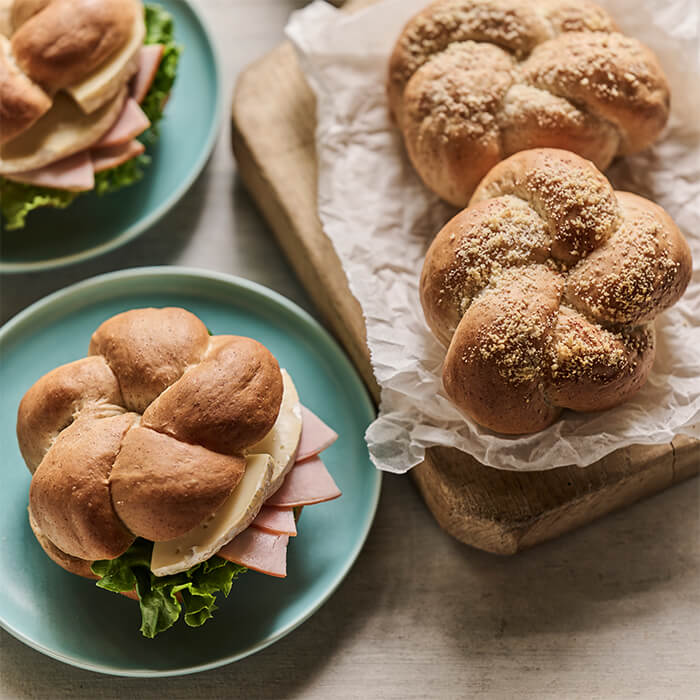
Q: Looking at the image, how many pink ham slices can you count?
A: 8